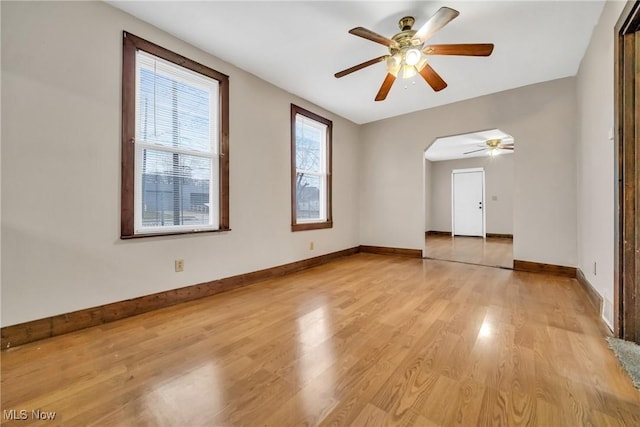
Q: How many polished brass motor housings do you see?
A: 2